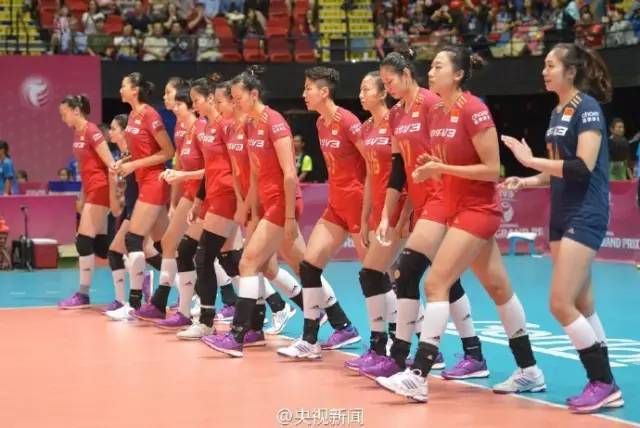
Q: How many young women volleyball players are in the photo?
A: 13